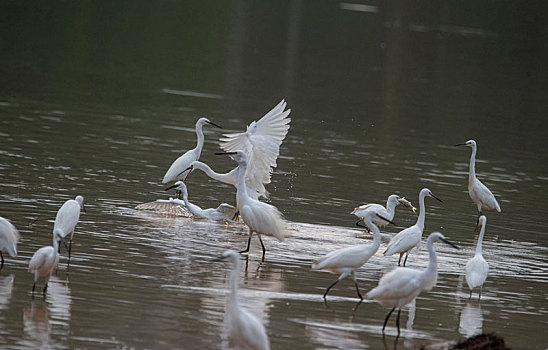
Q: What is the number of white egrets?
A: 14